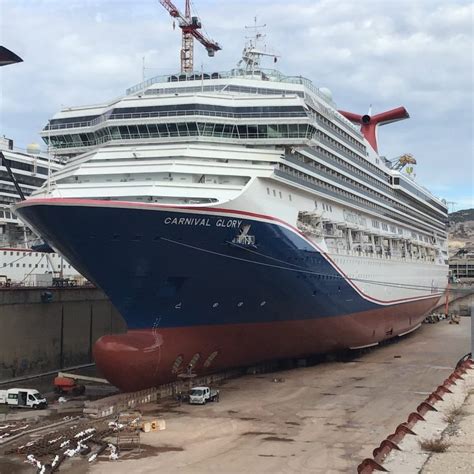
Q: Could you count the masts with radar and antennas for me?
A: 1